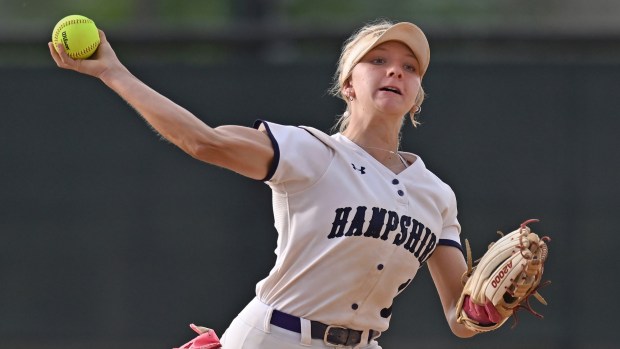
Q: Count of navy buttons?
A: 4